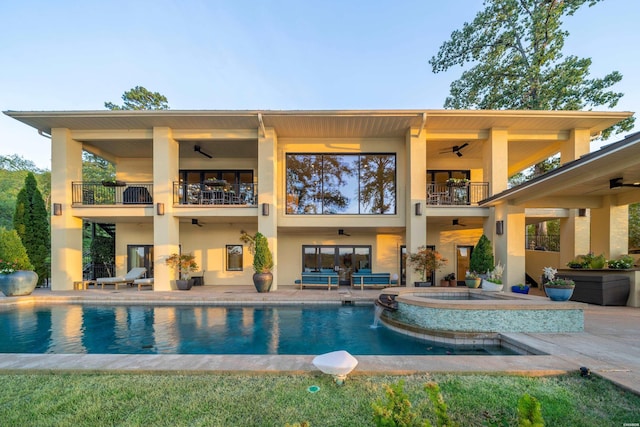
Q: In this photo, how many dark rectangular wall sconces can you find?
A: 6